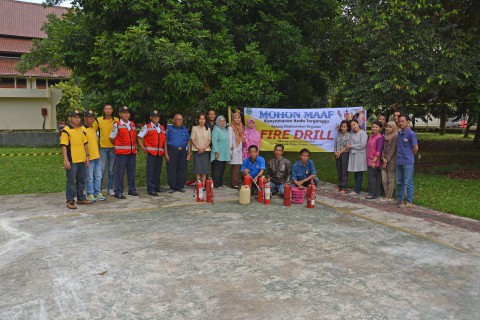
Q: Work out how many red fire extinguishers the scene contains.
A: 7